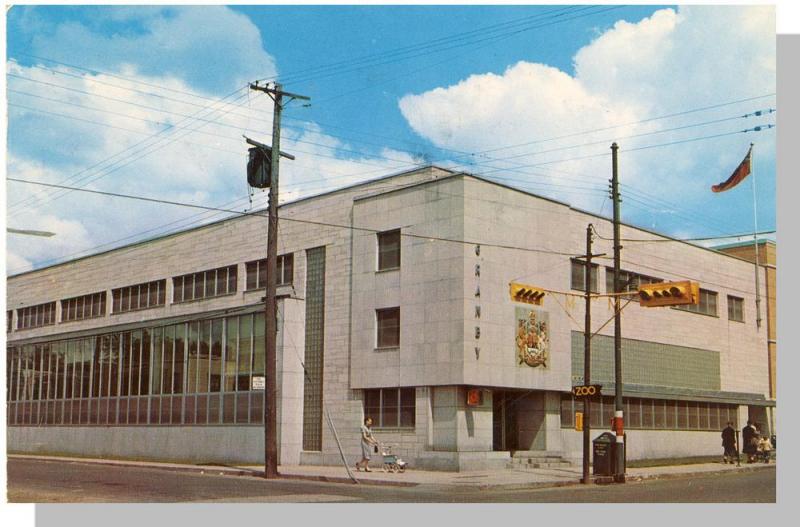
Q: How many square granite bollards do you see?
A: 0